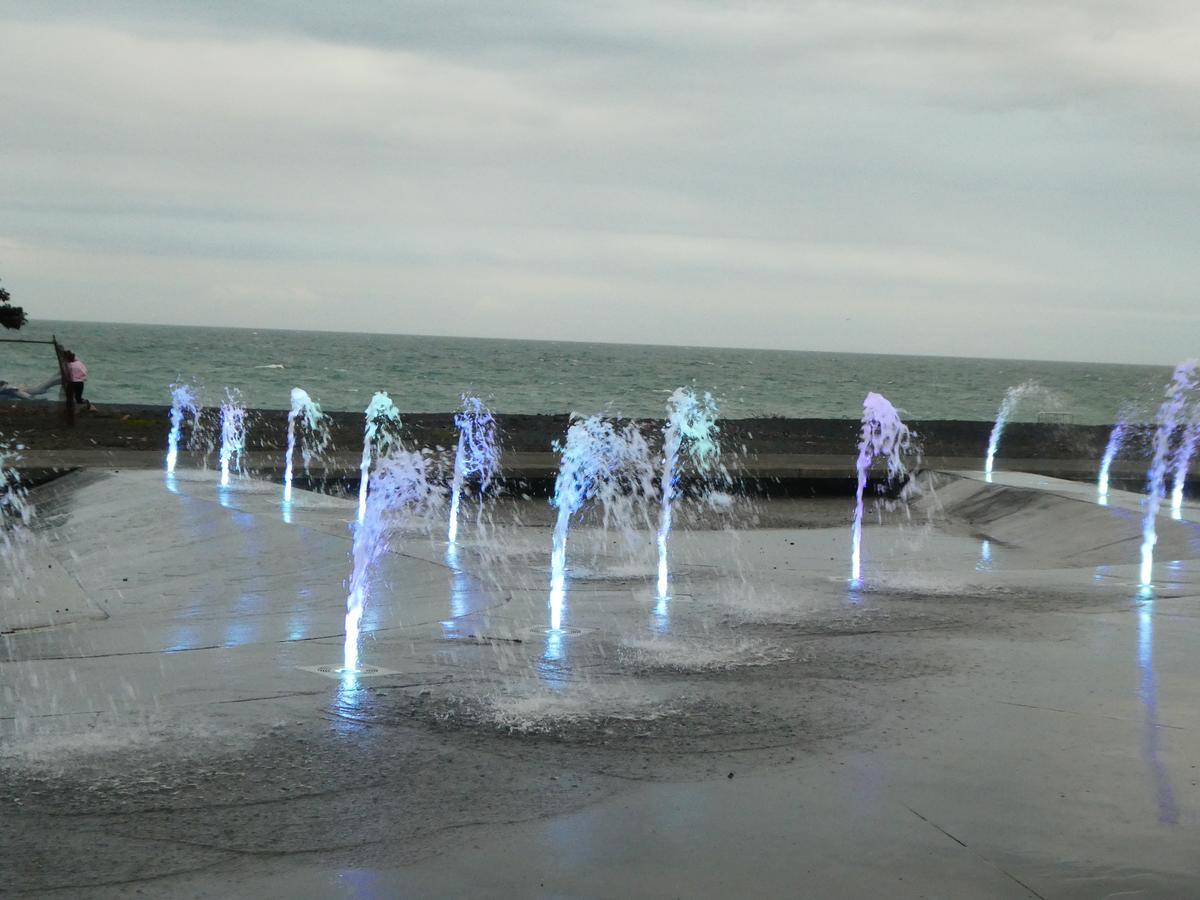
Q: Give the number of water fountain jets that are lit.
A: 13